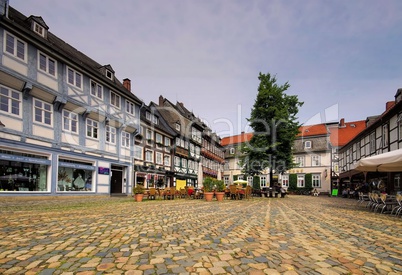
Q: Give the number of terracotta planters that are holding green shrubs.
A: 3